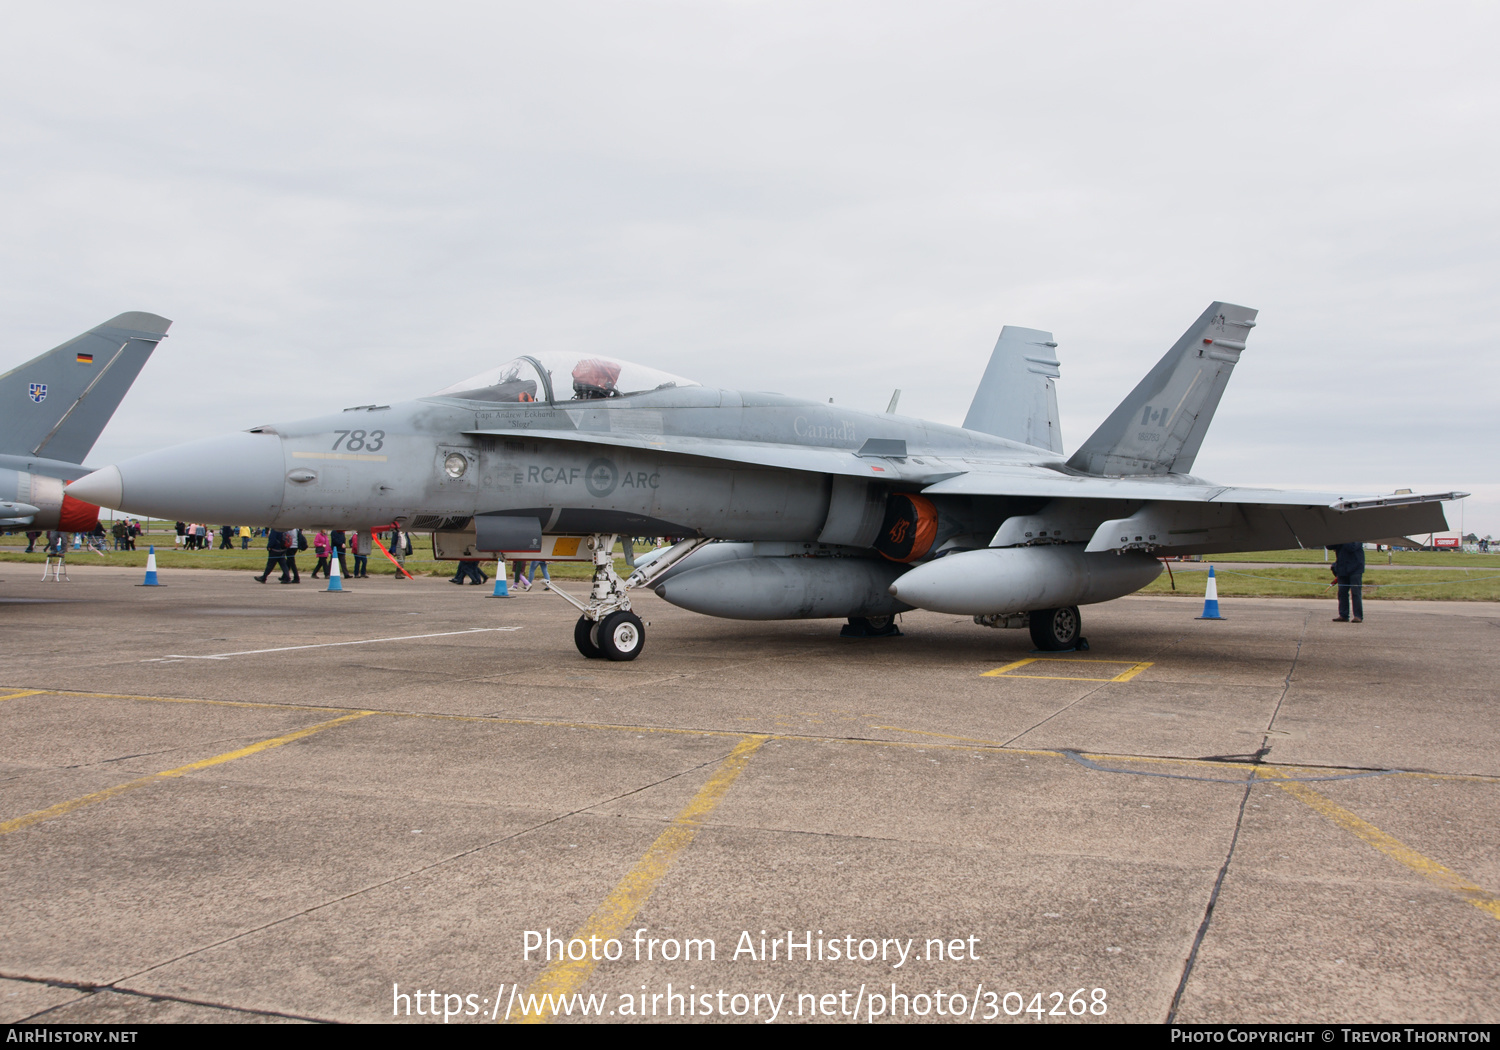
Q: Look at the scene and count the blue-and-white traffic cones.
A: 4